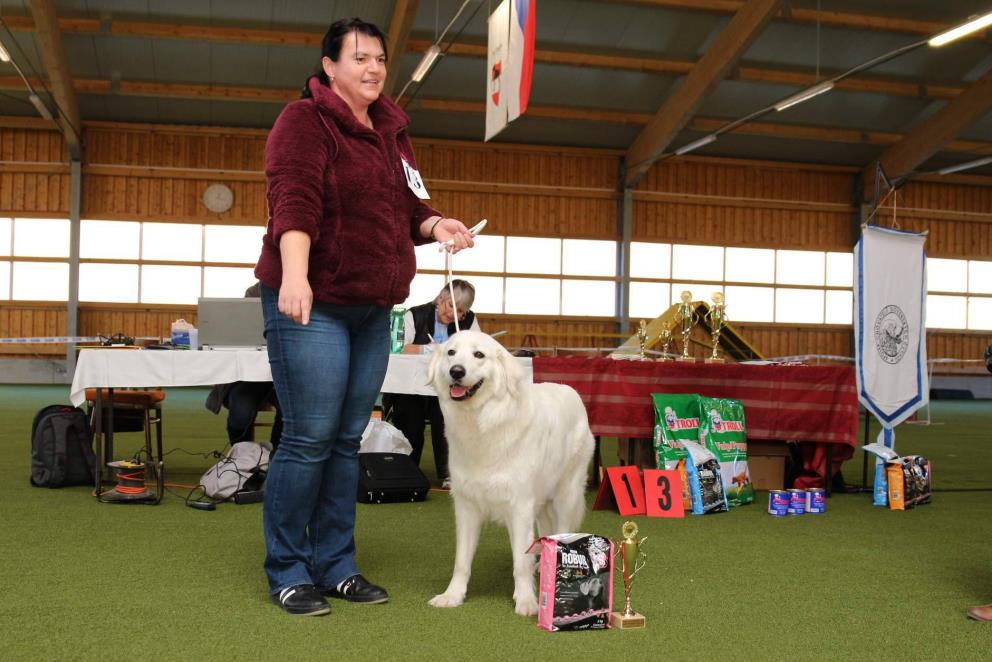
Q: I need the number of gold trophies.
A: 5